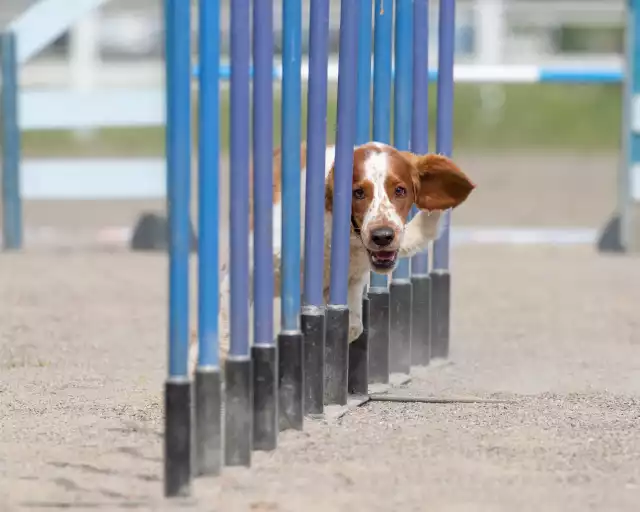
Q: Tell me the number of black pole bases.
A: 12